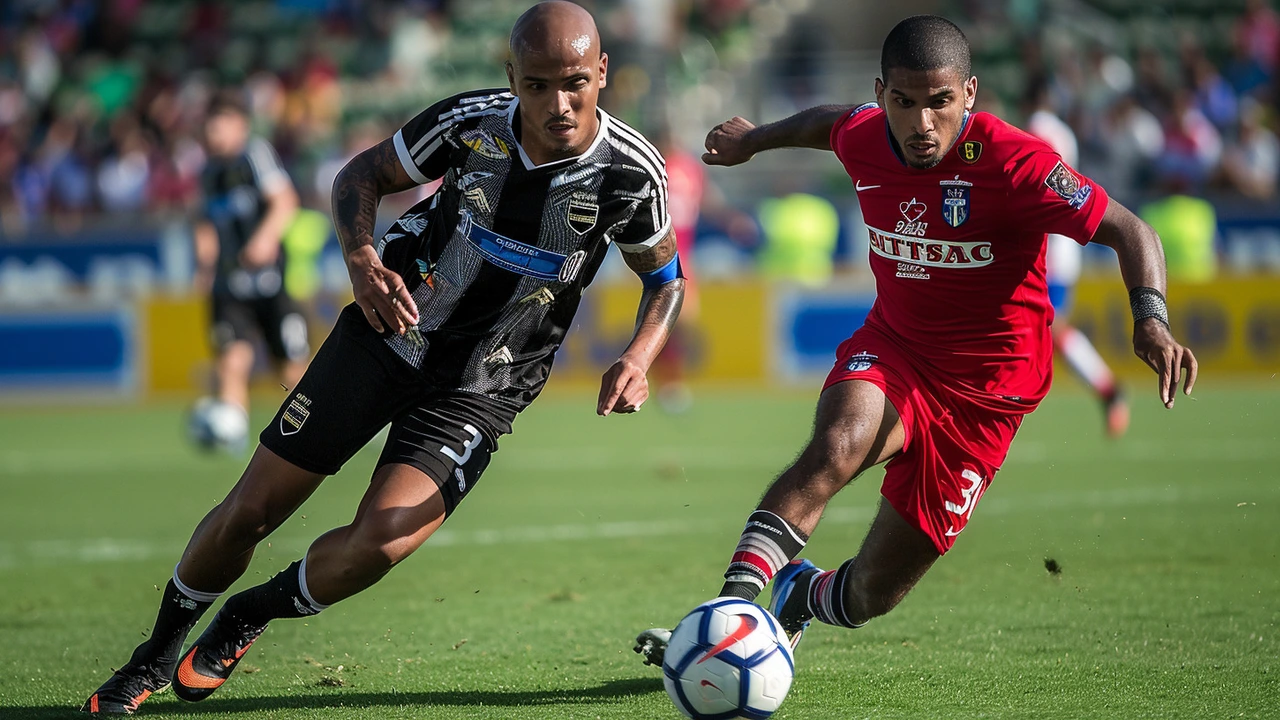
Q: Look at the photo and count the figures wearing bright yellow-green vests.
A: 3